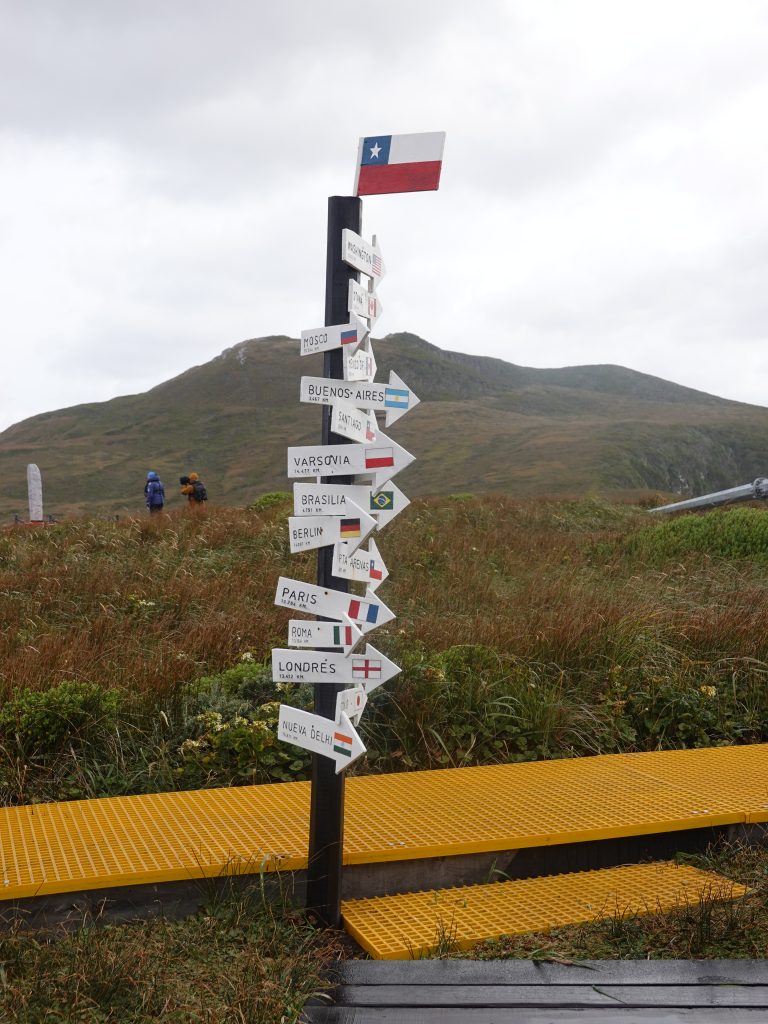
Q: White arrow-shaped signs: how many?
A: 15